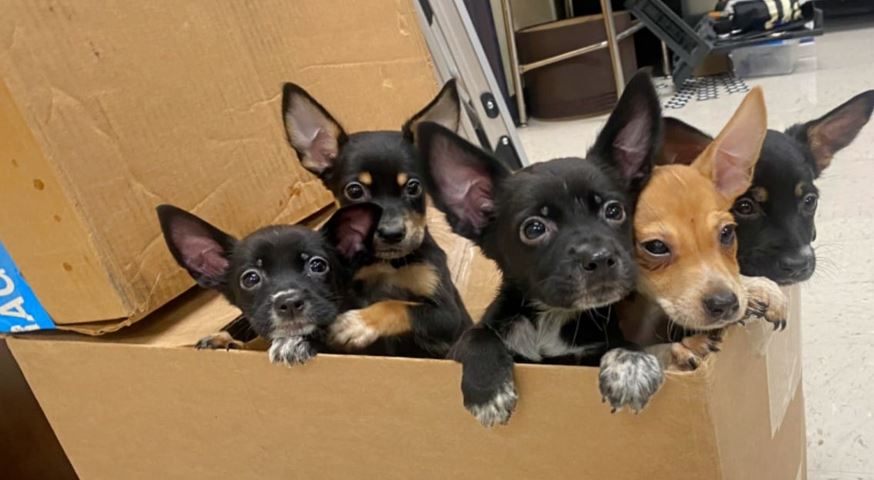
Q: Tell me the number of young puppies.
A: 5